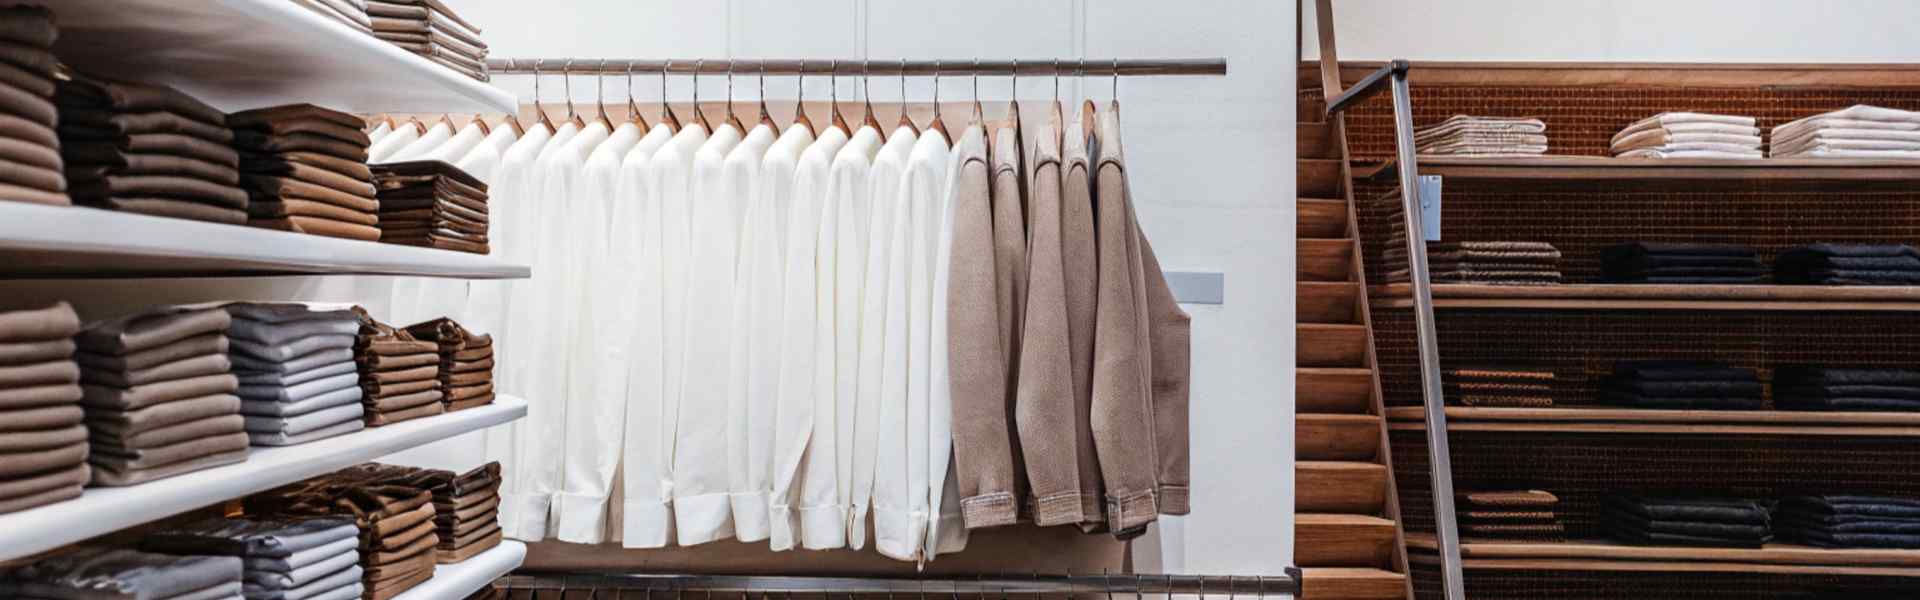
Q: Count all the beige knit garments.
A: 5